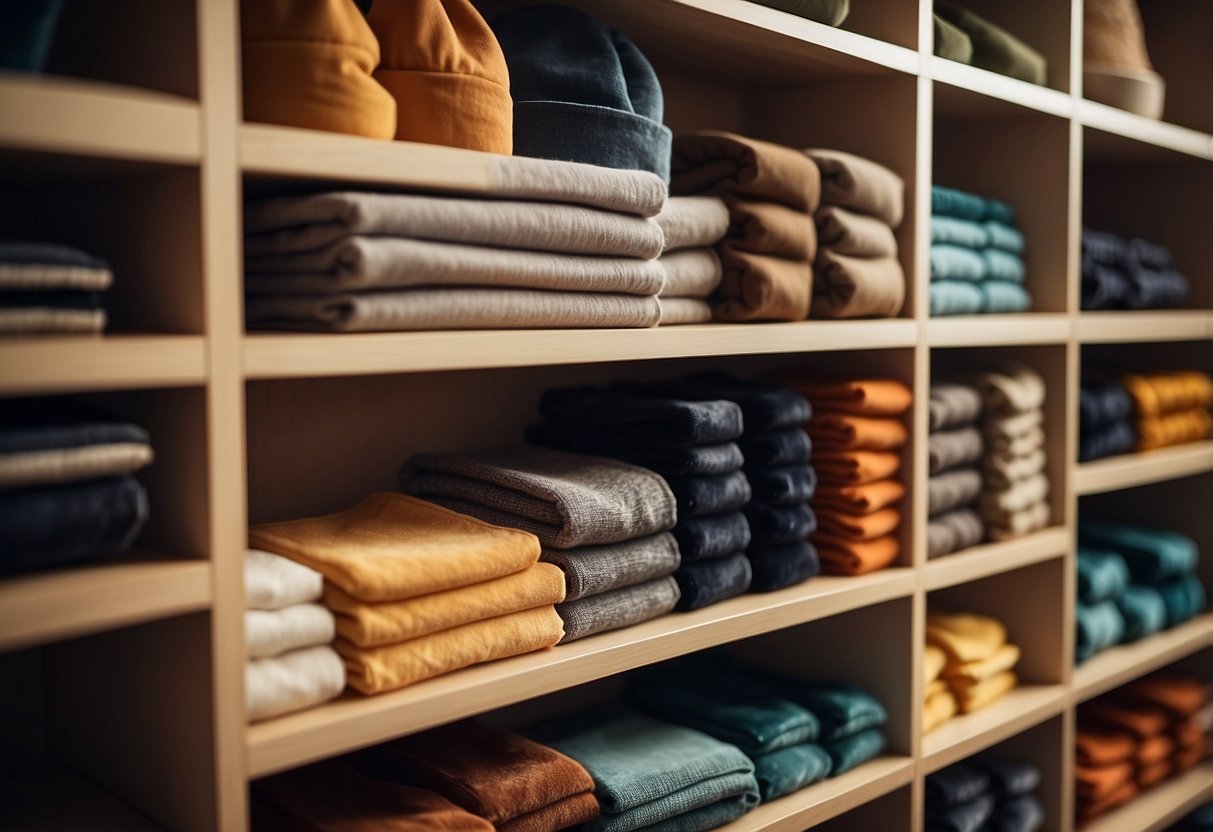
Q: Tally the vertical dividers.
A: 3